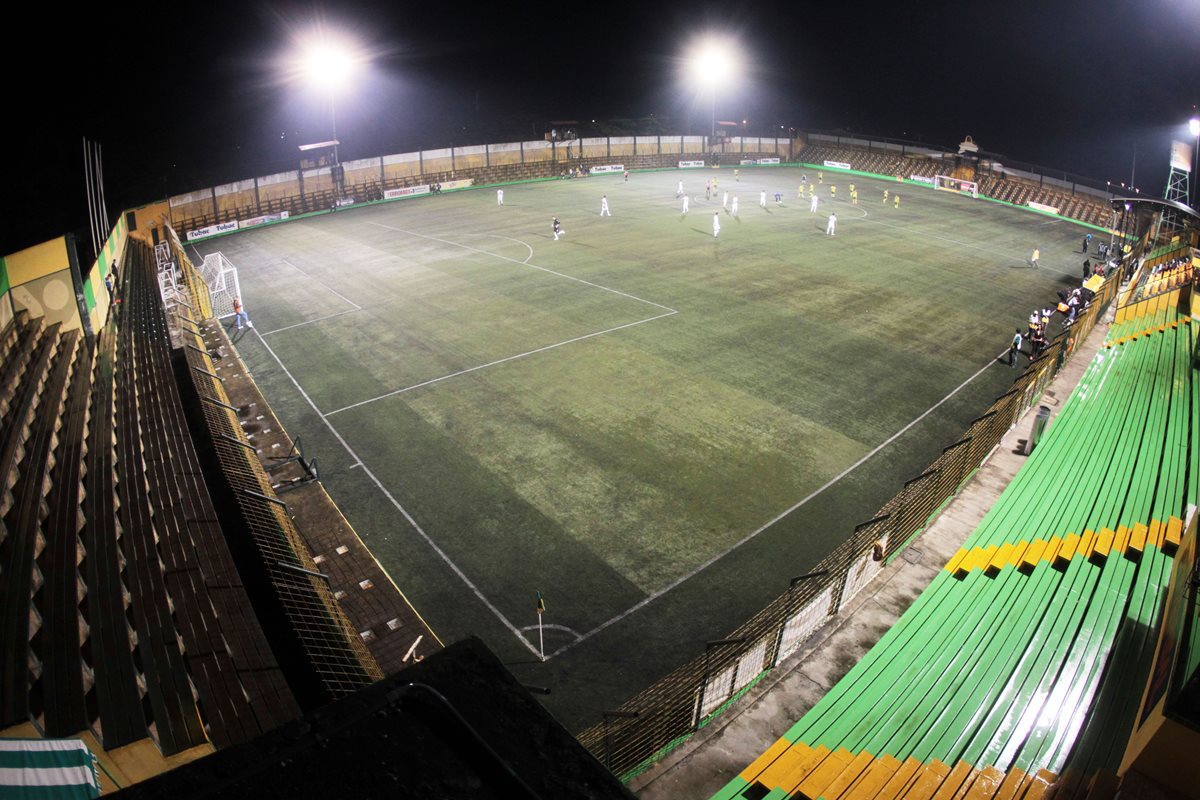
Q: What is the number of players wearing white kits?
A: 10